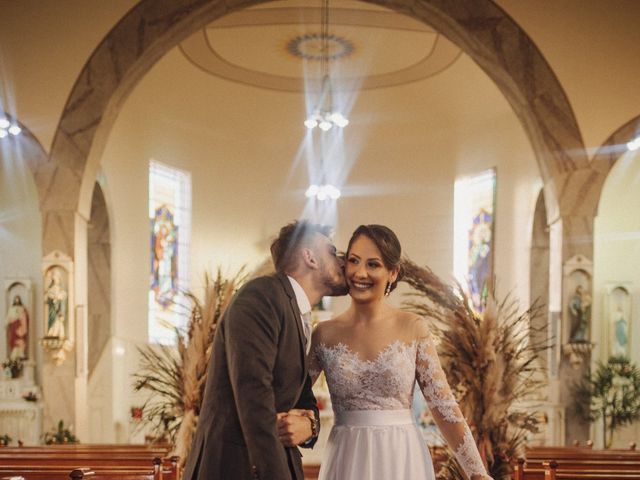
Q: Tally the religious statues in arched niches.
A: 4